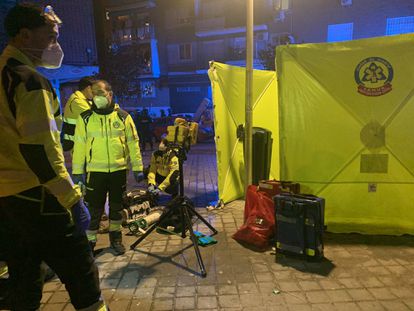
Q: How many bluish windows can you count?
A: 2